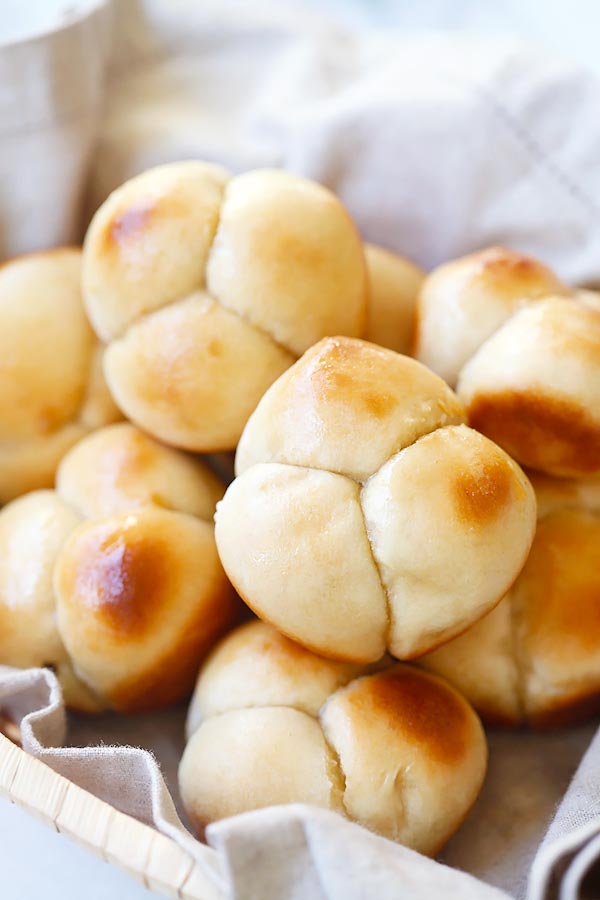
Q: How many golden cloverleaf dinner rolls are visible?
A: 8